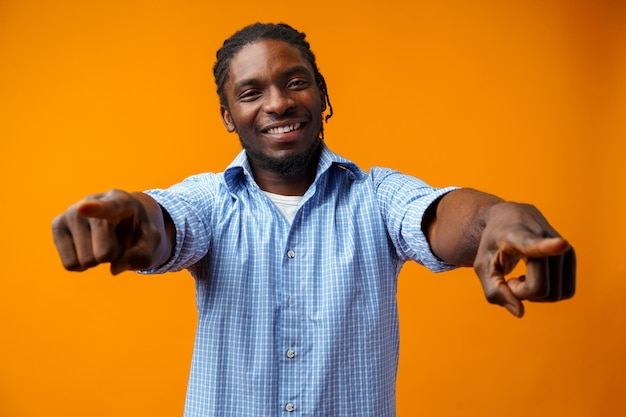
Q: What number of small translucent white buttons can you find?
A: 3